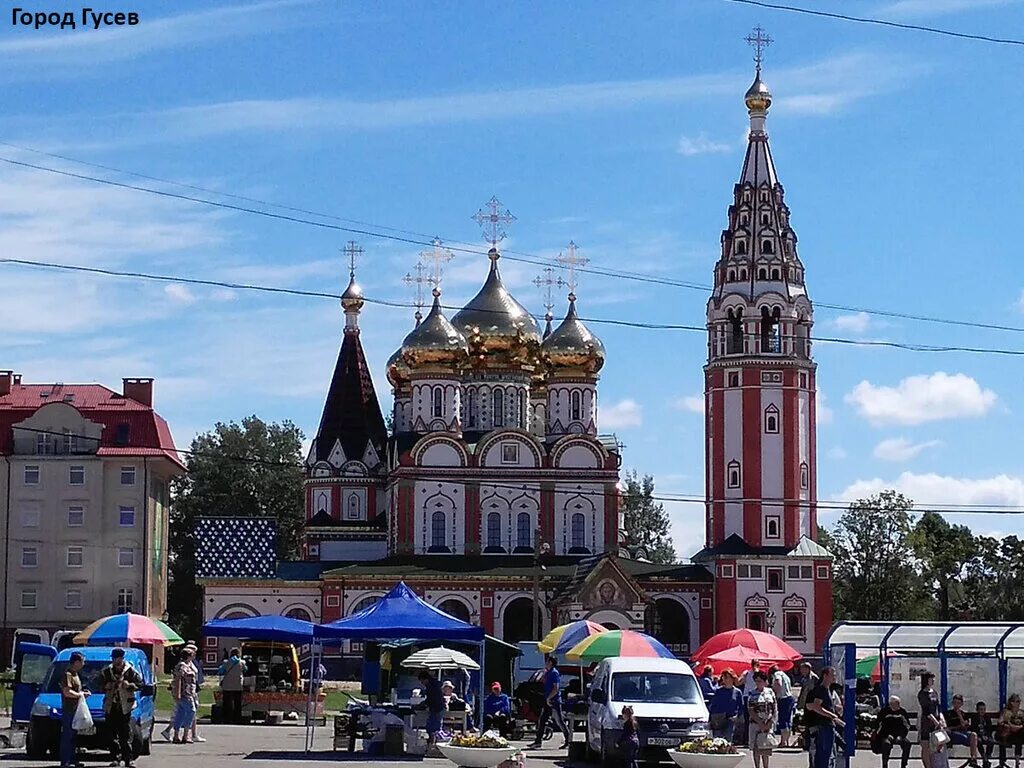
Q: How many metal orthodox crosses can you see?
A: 7